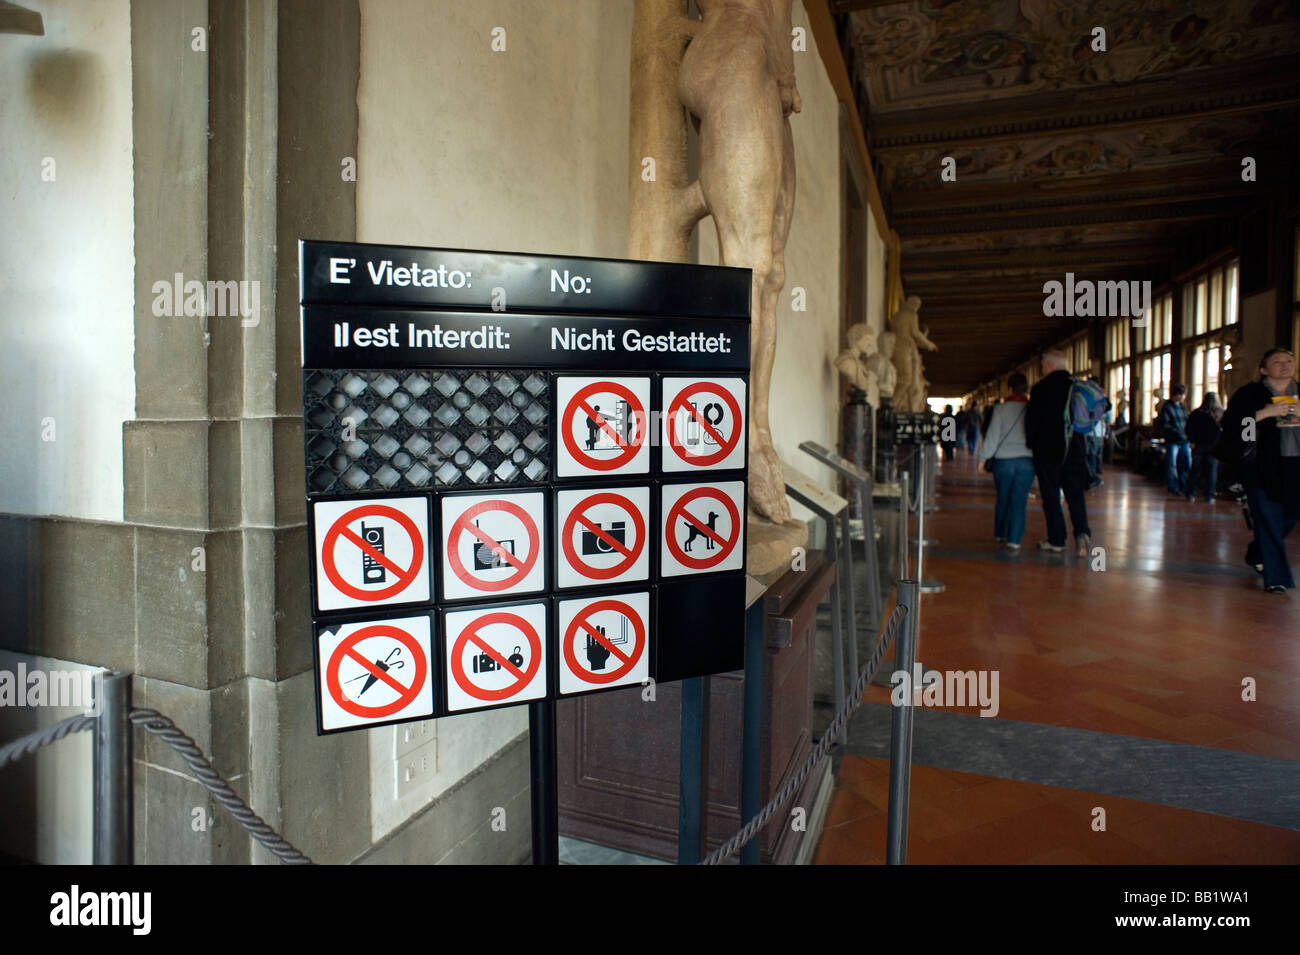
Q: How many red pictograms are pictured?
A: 9